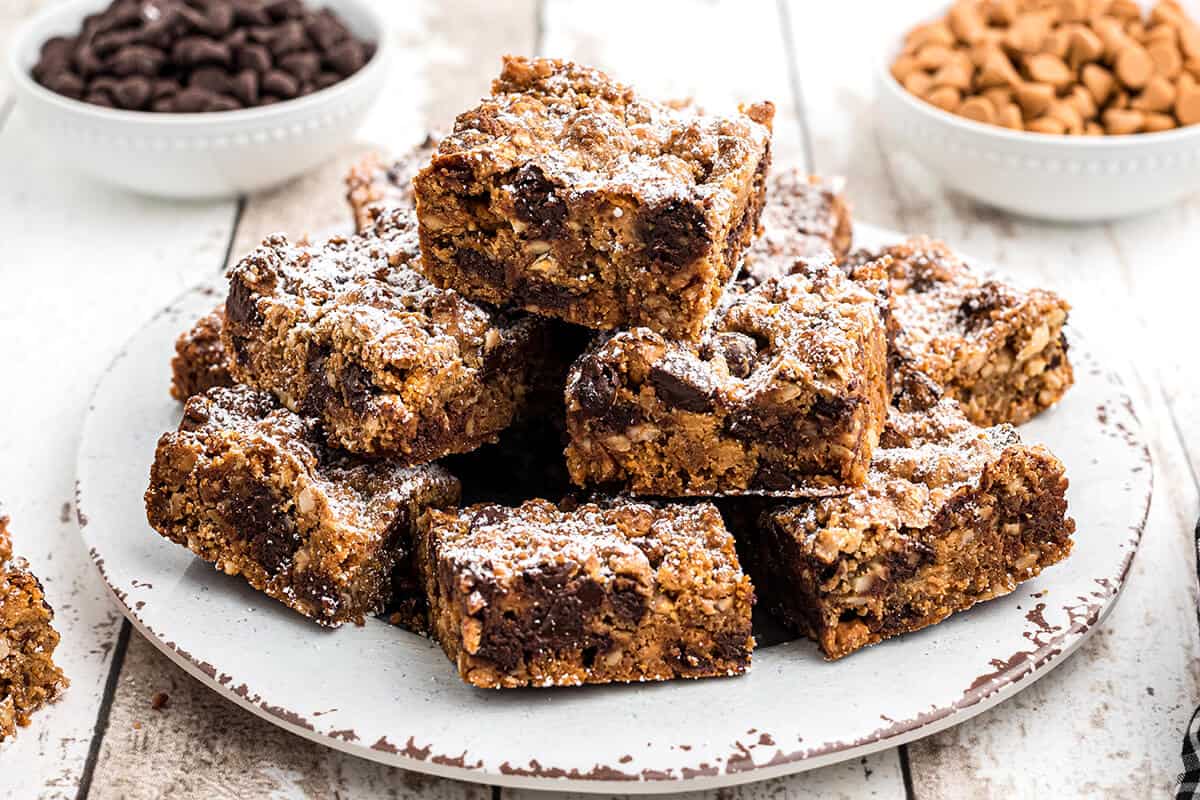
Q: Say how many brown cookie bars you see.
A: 11